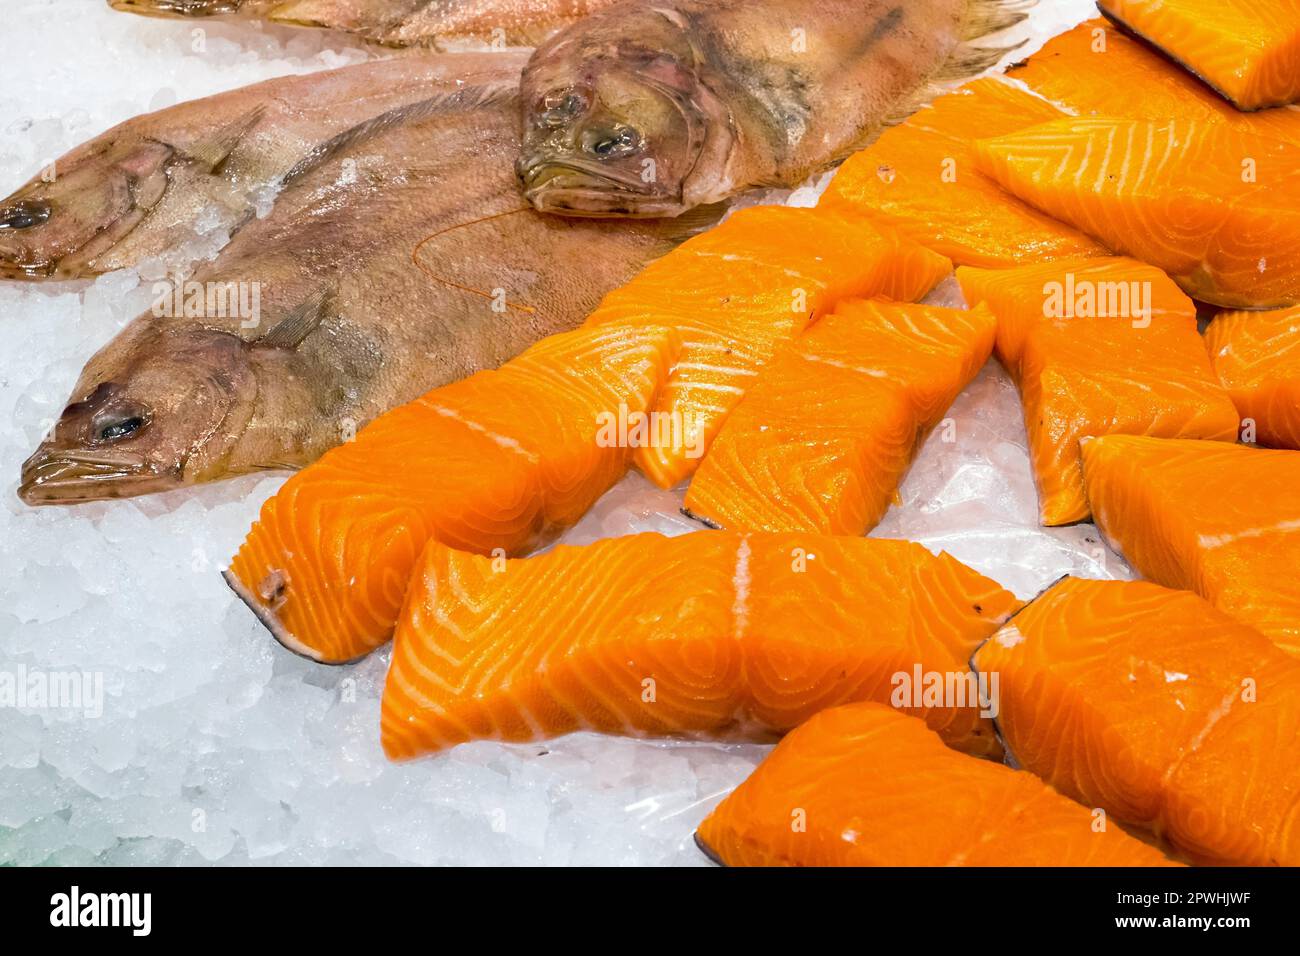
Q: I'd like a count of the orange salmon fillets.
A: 13